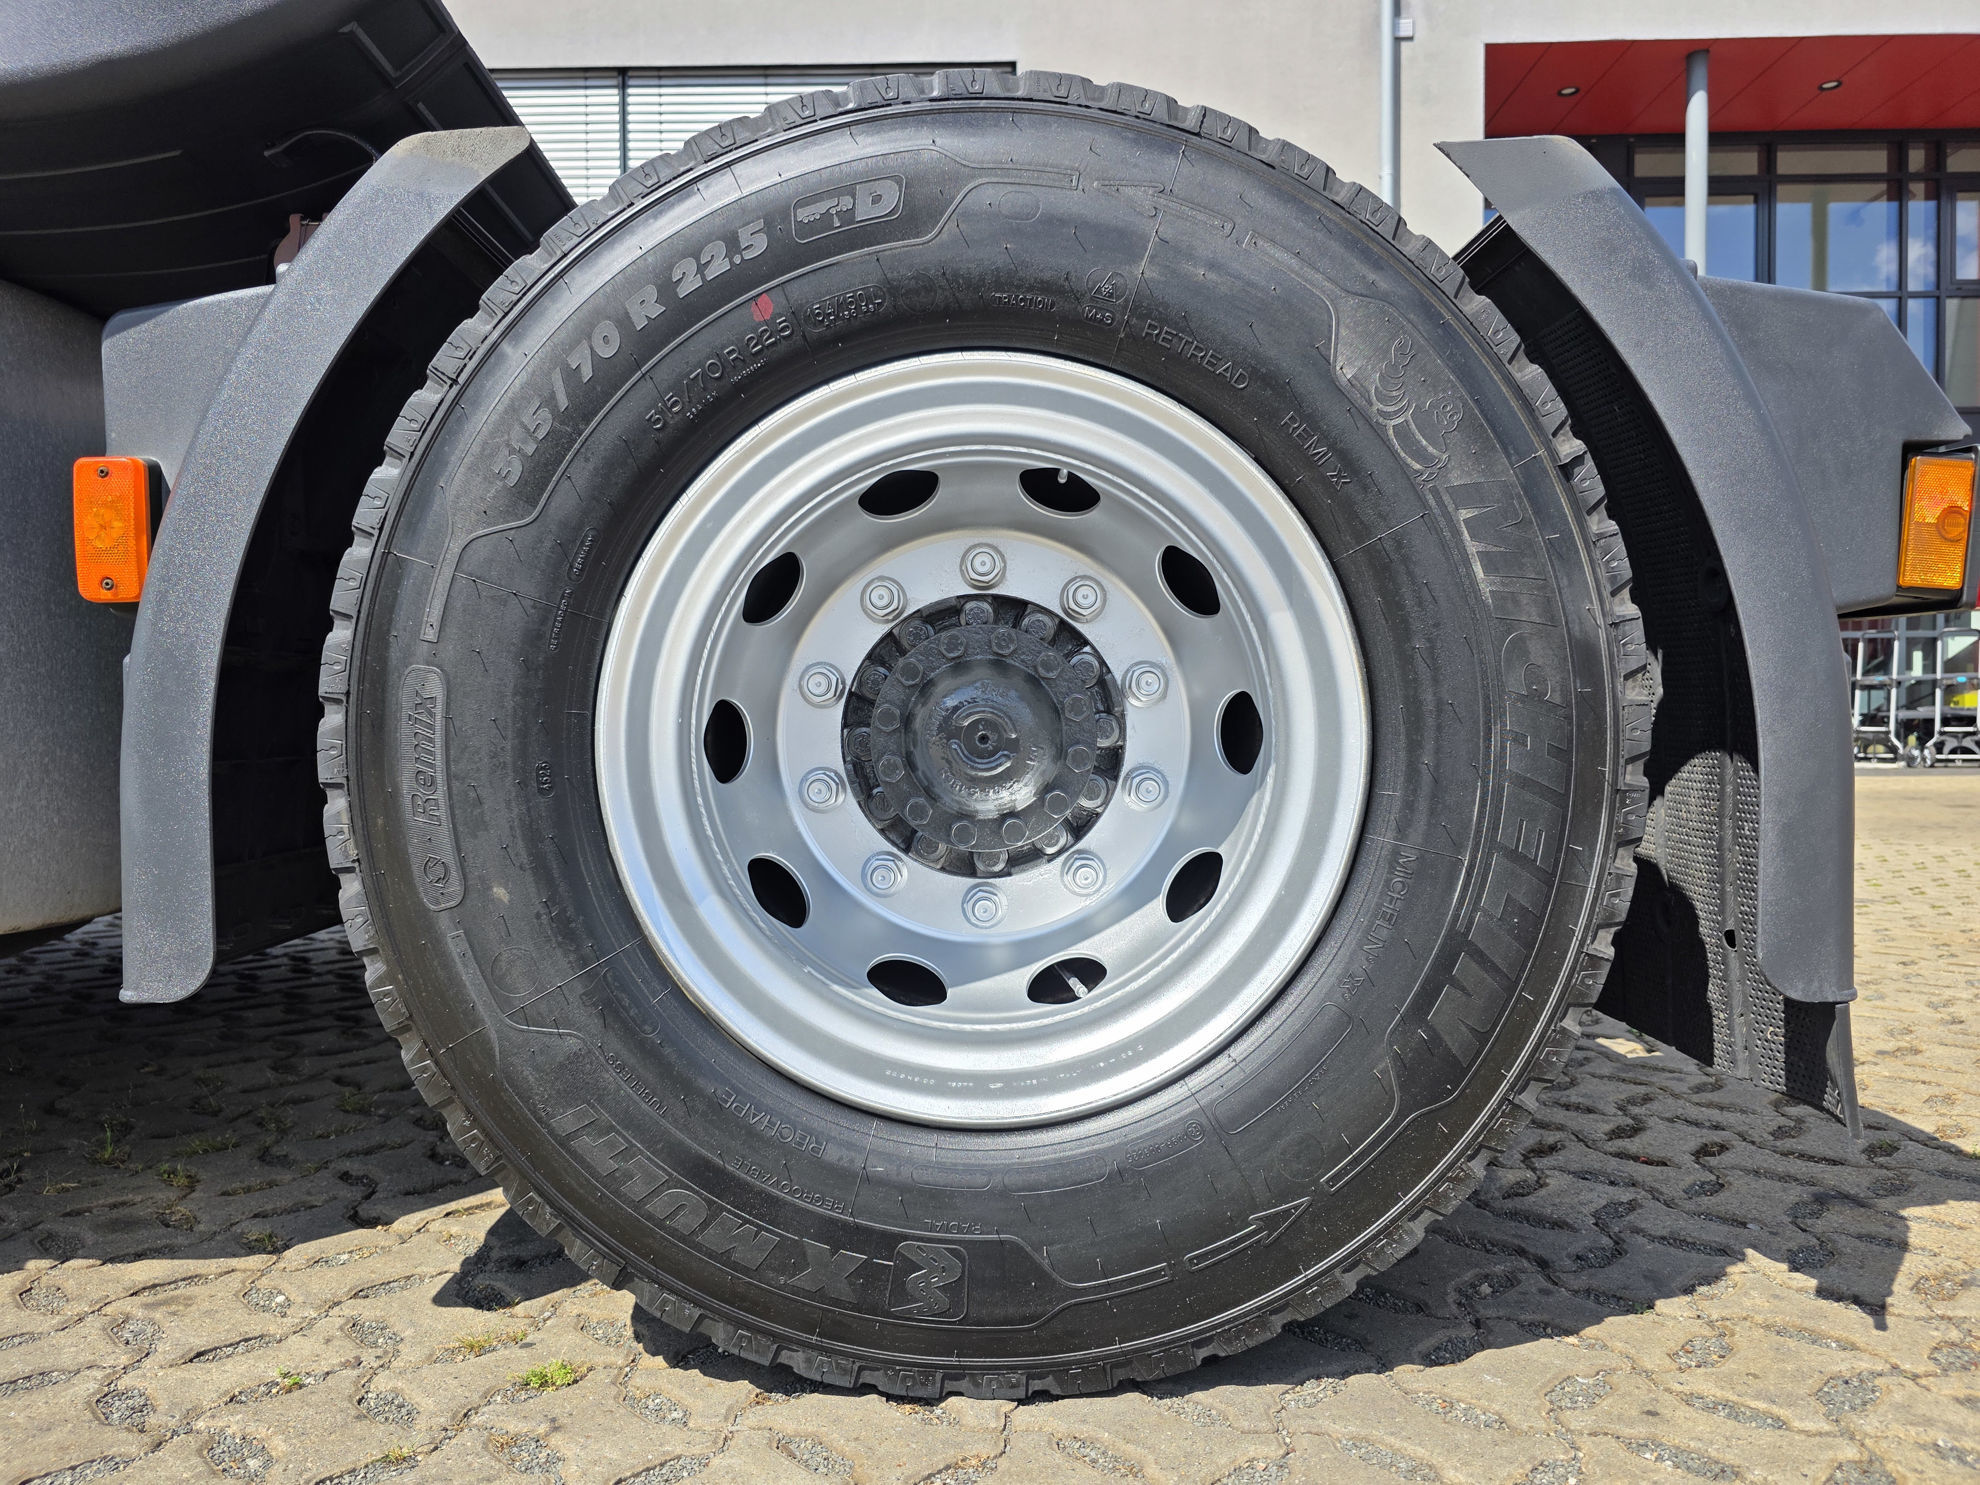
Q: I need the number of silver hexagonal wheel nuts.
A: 10